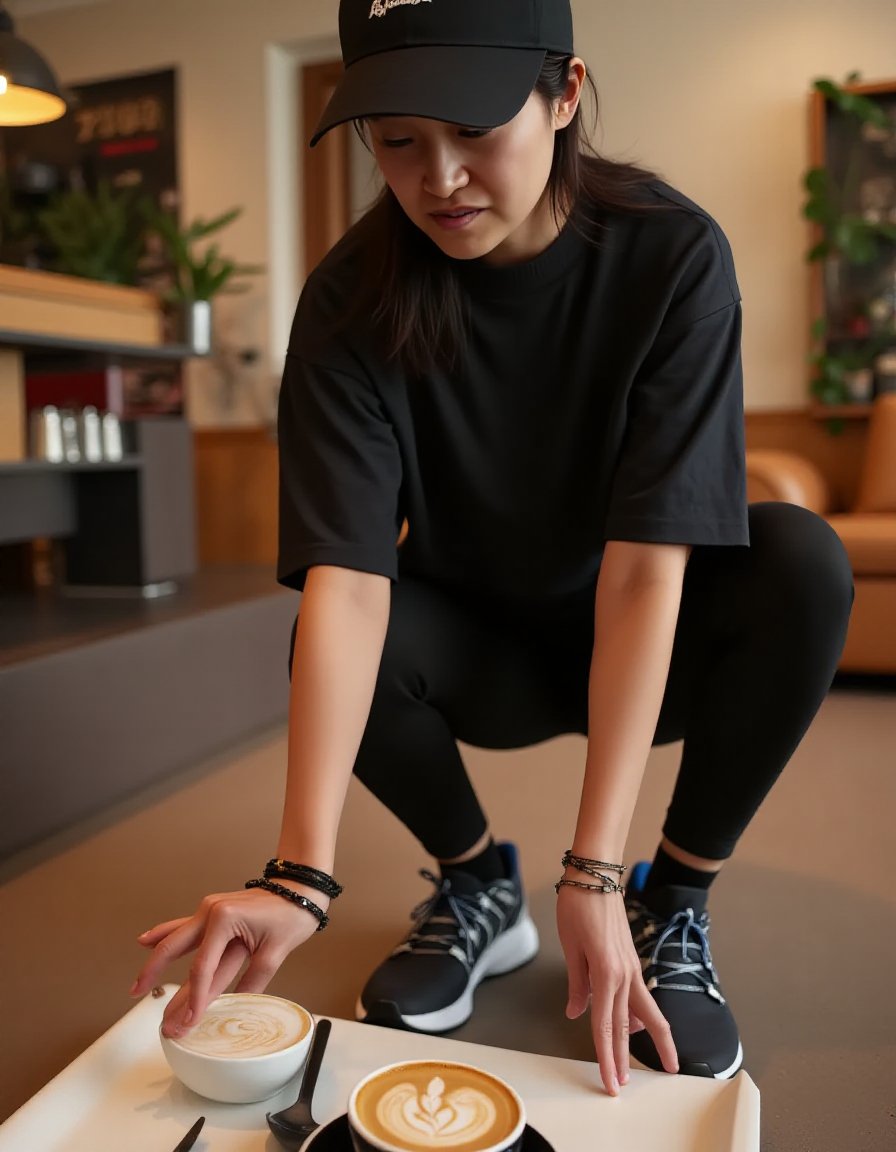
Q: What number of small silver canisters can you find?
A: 4